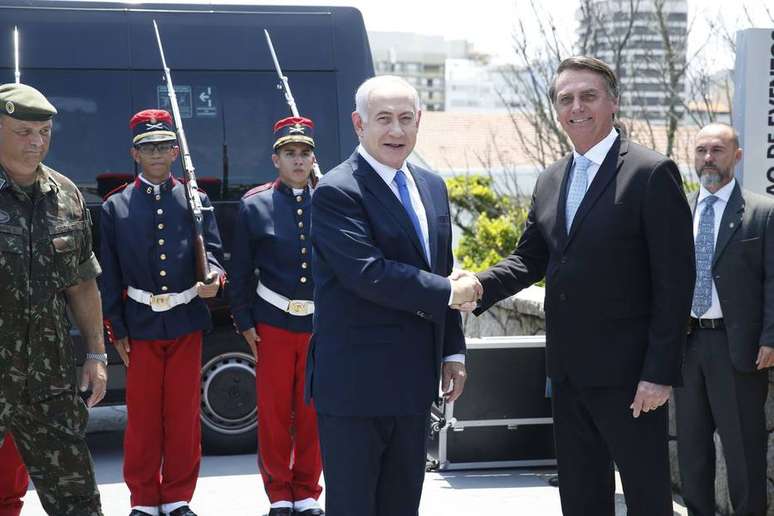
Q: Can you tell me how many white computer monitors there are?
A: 0